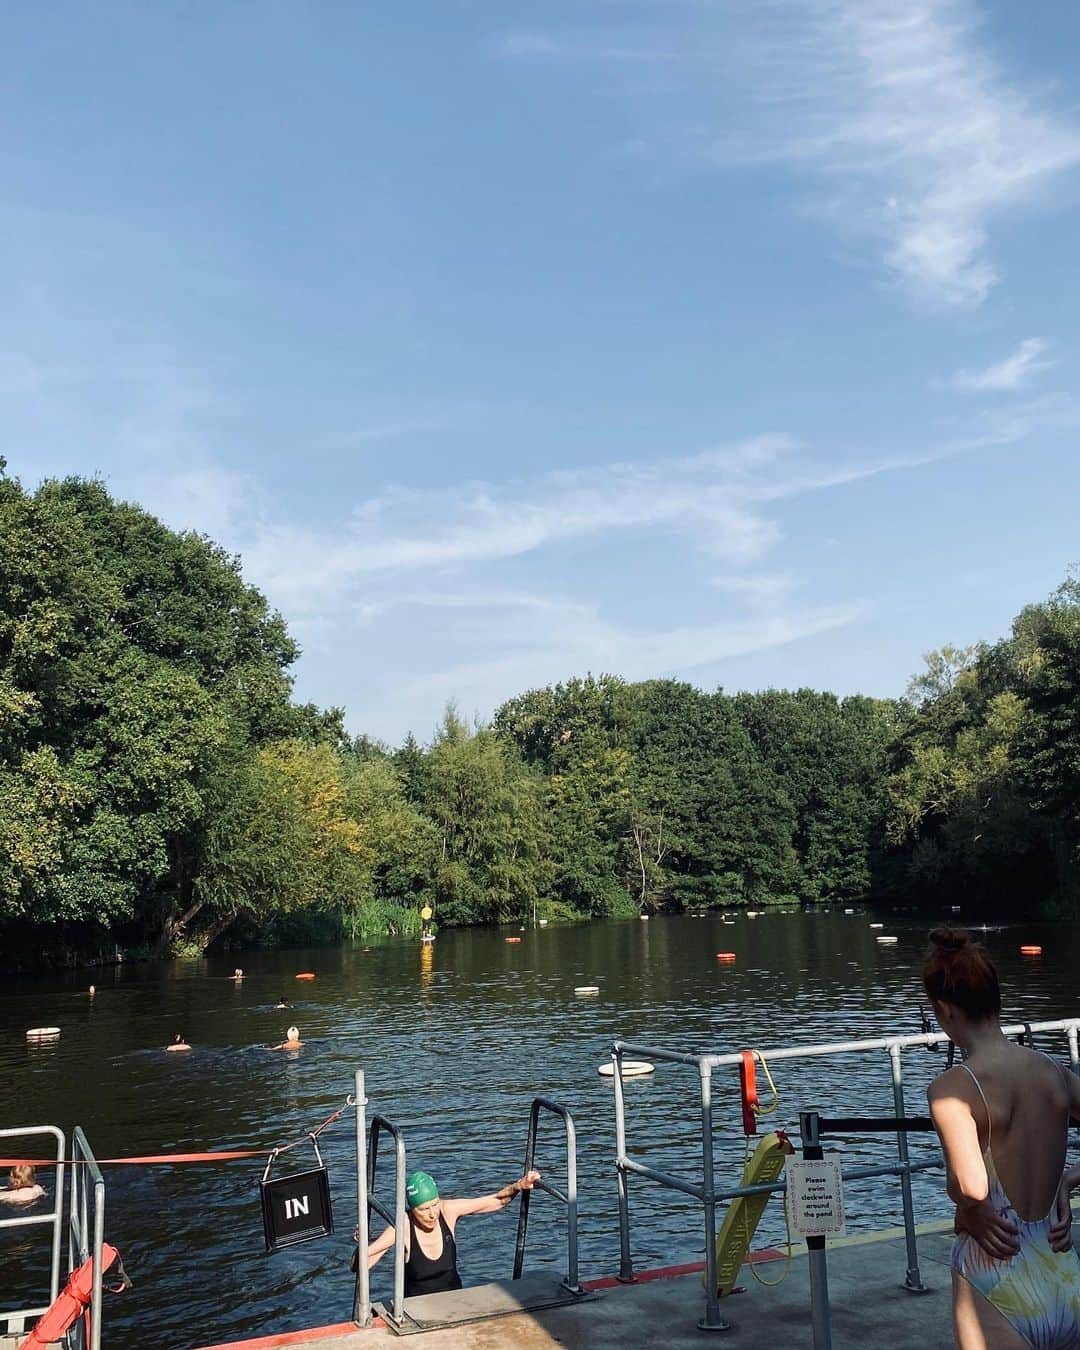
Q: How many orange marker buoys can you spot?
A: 4